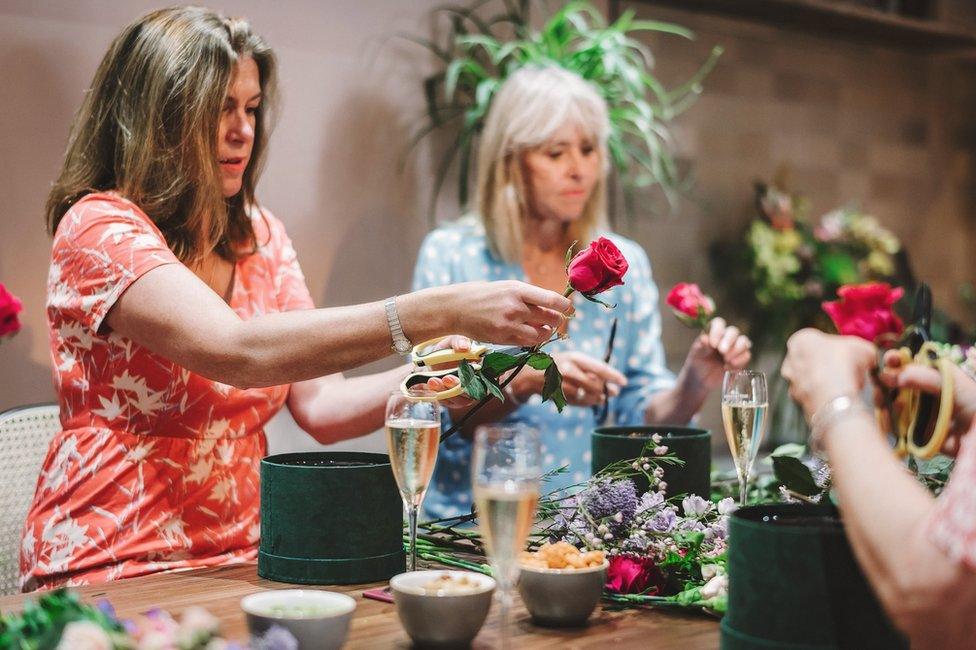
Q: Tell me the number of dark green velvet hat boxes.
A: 3